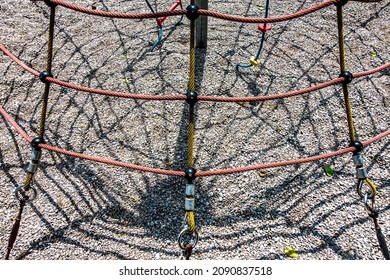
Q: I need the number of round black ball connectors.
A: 9